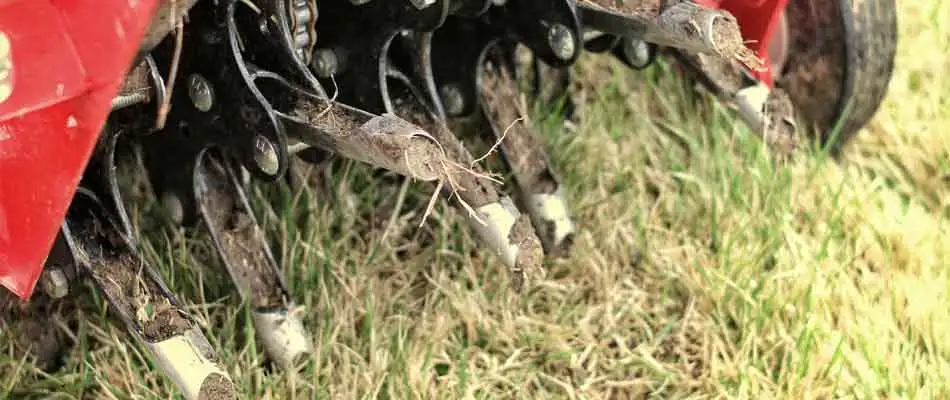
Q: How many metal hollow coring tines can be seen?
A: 7